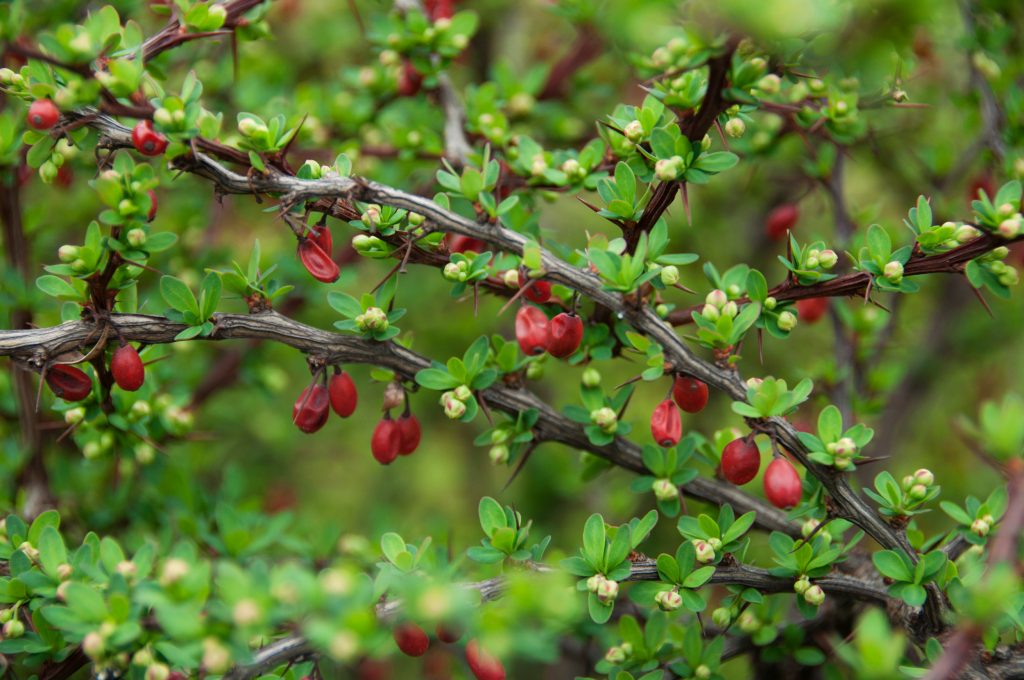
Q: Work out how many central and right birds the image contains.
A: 0